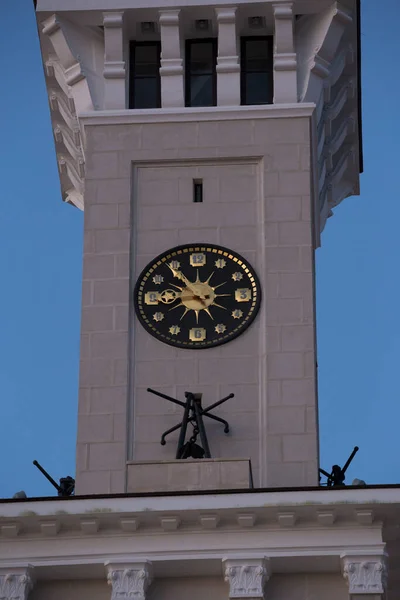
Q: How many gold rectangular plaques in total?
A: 4